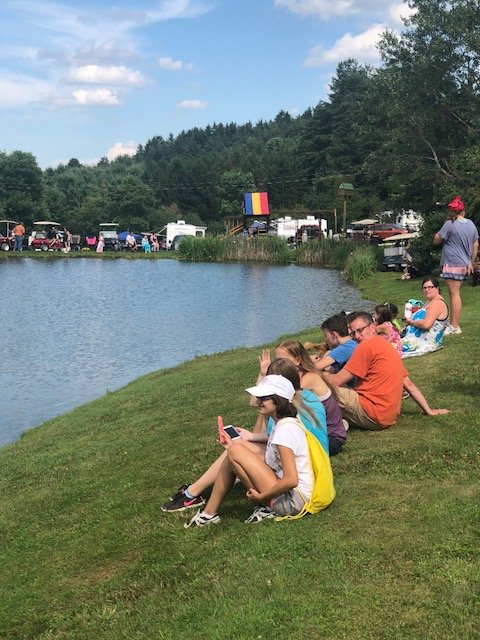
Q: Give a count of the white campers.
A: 3